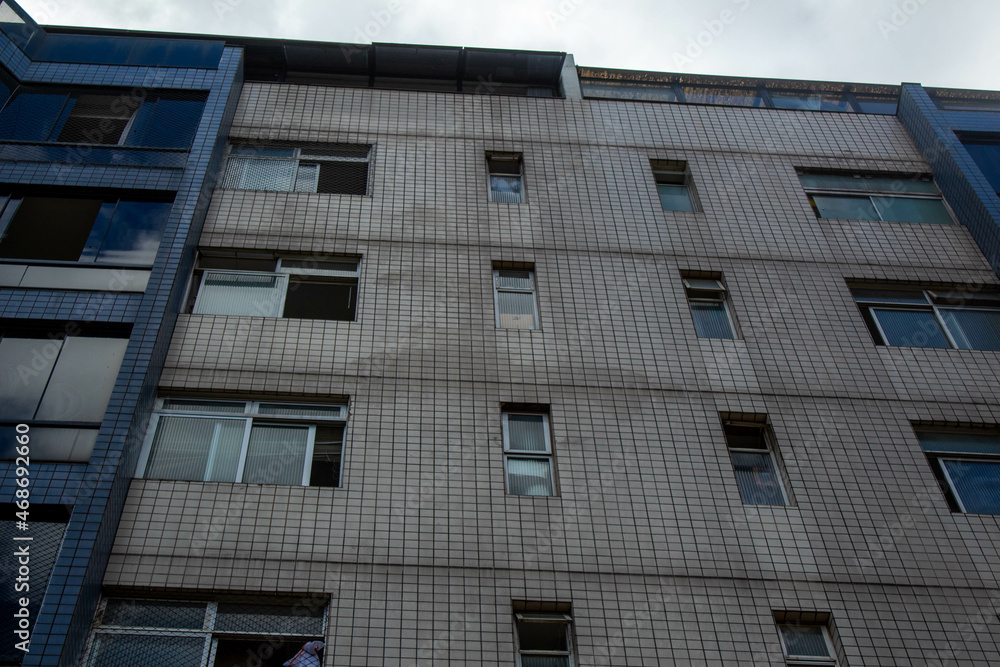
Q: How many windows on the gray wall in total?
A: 15